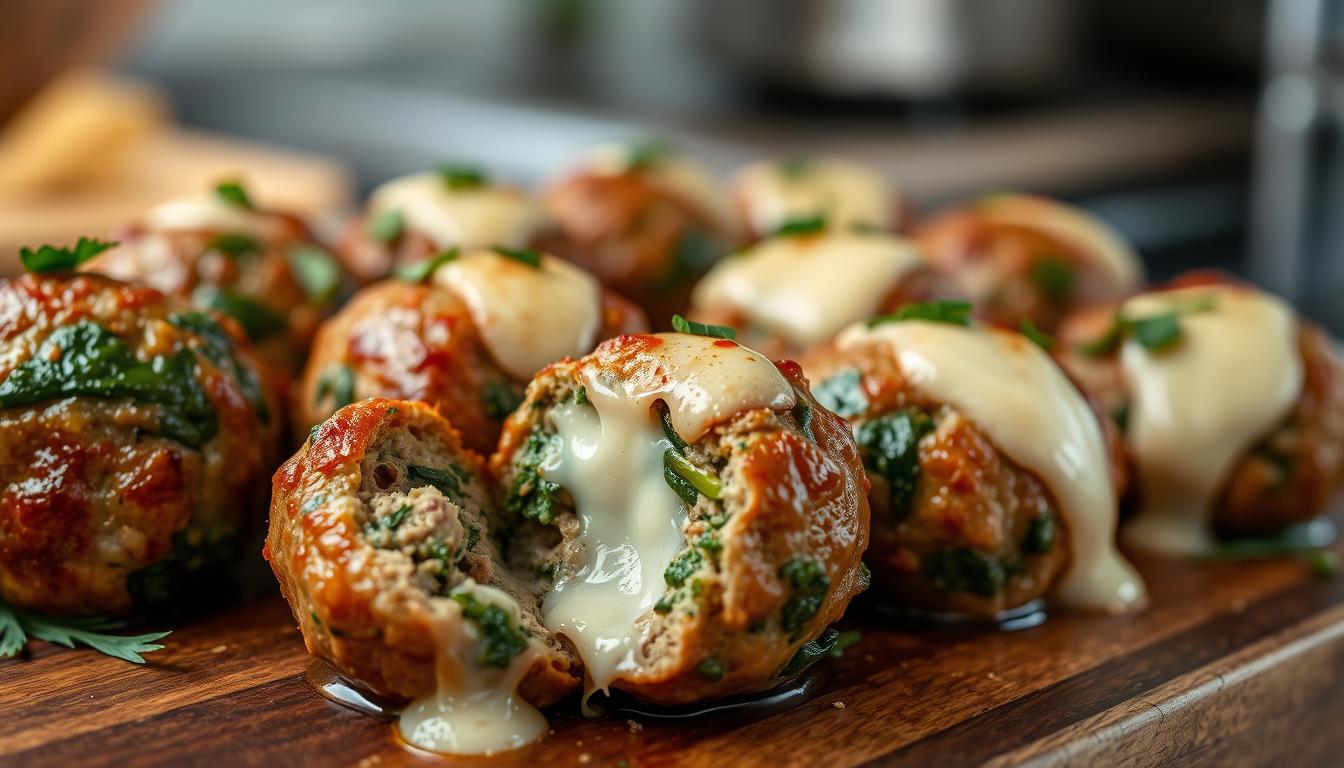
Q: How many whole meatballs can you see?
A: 10